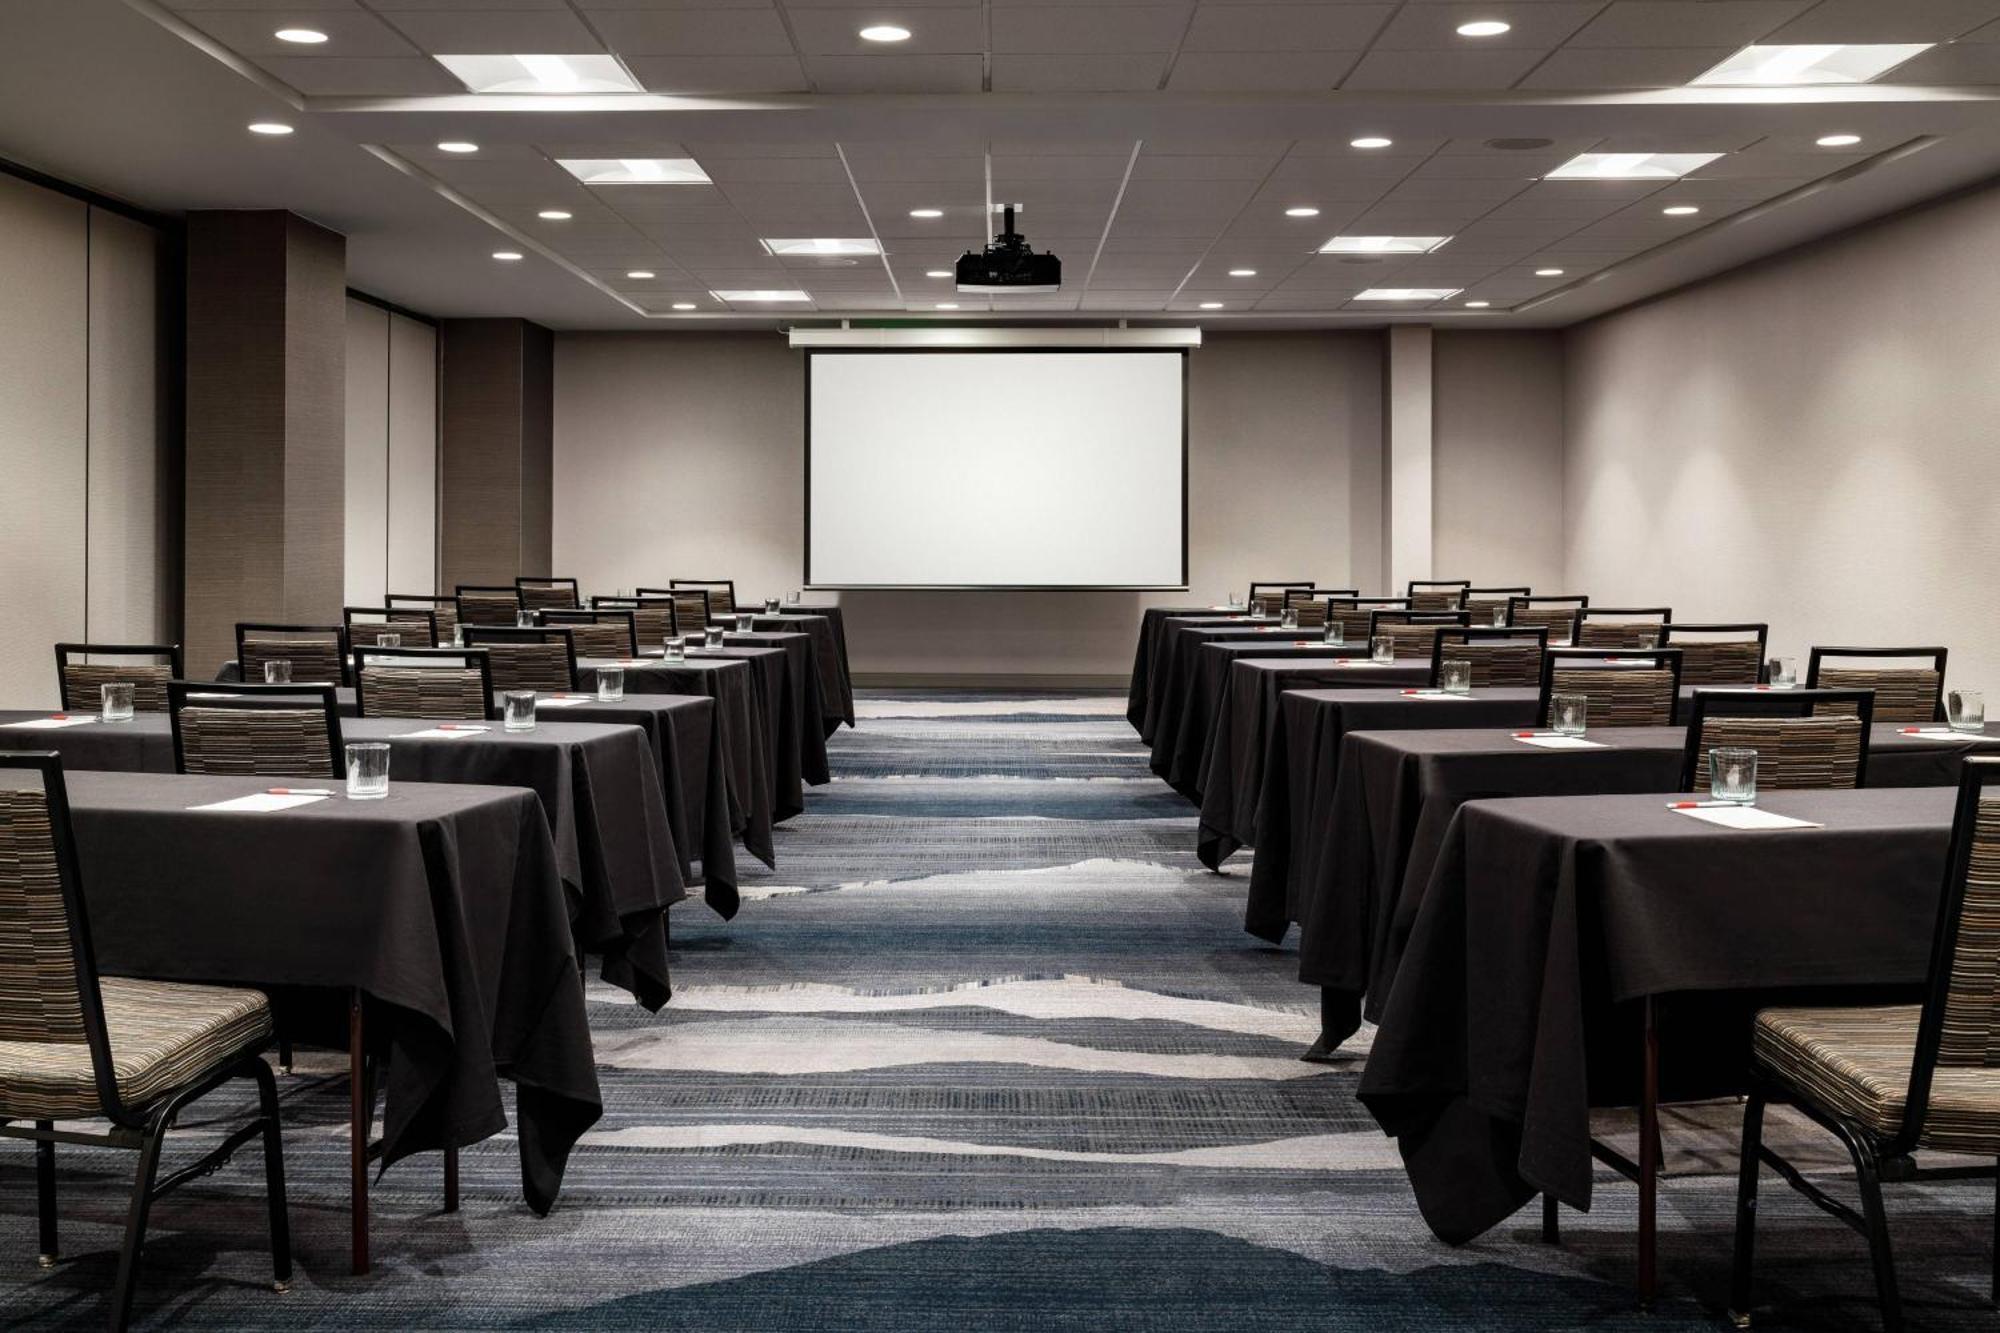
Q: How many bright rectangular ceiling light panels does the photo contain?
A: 8